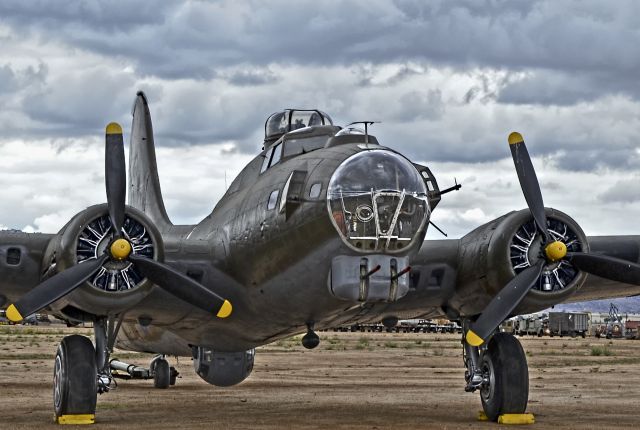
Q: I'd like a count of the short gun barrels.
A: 2